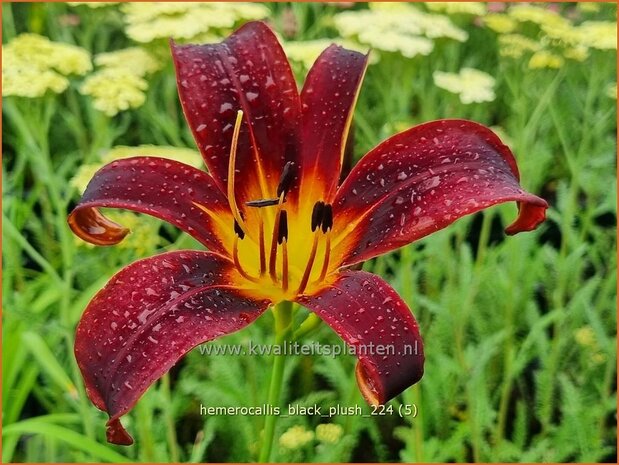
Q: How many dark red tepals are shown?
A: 6